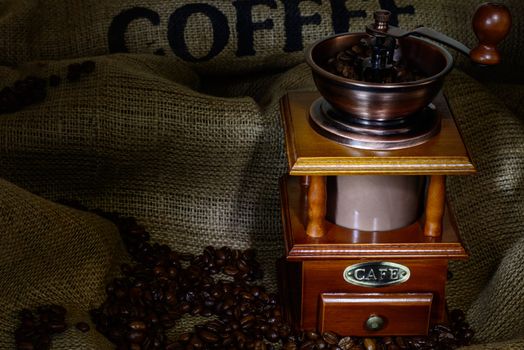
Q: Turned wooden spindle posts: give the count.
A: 2